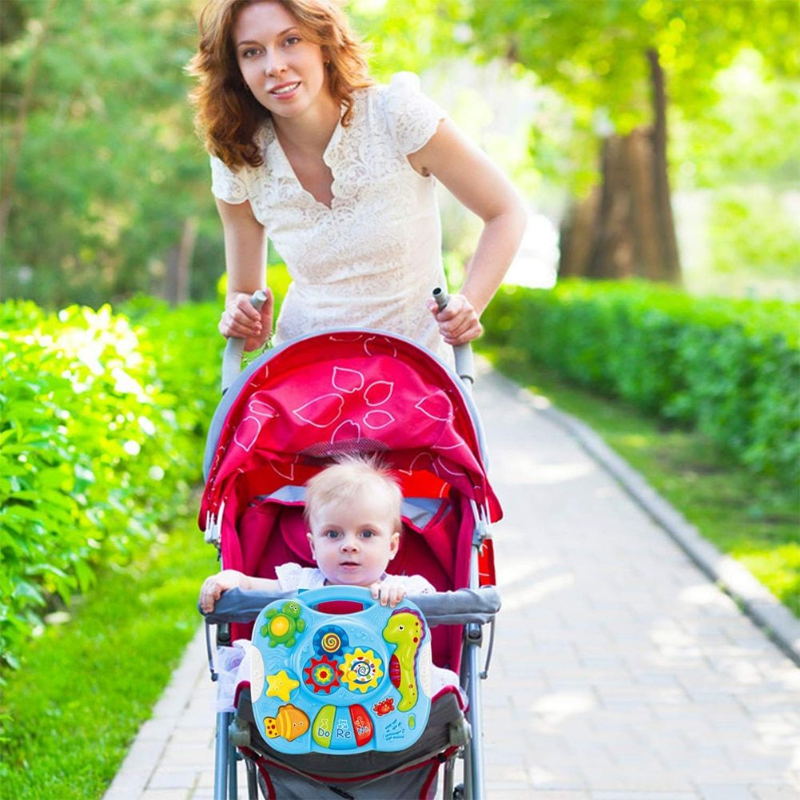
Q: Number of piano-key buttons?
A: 3